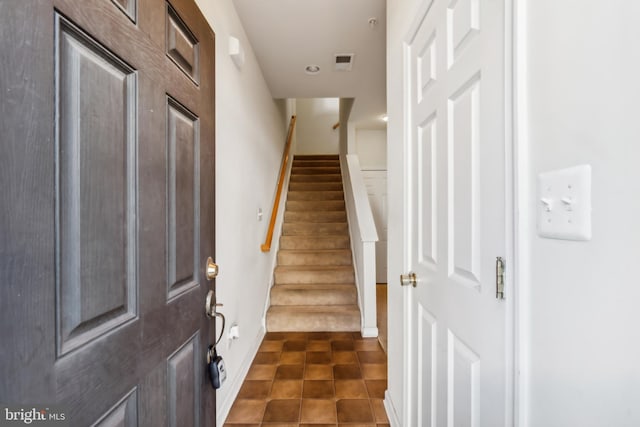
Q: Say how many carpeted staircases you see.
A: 1